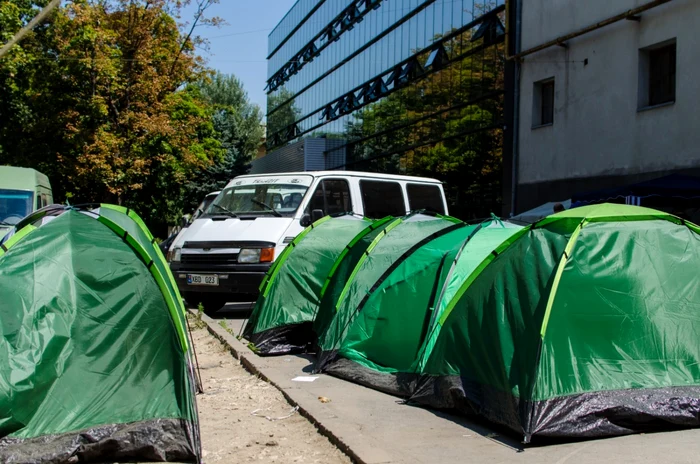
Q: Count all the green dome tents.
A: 5